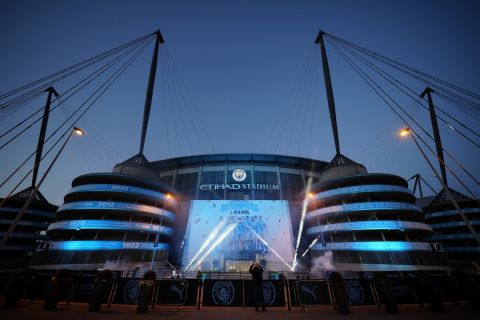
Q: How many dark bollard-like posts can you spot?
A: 8